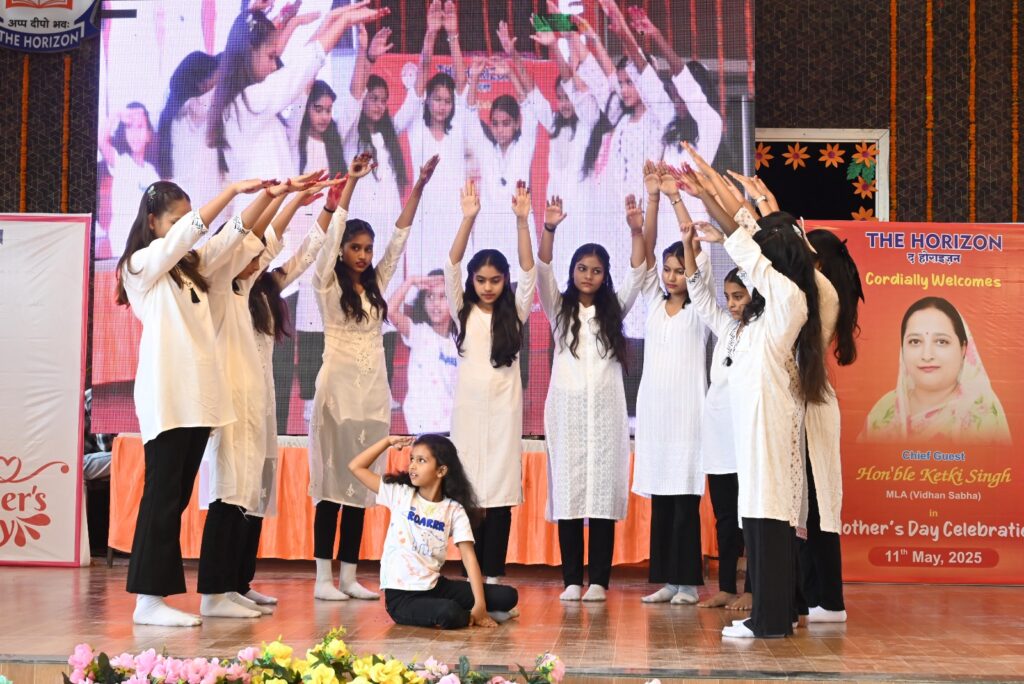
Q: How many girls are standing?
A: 11